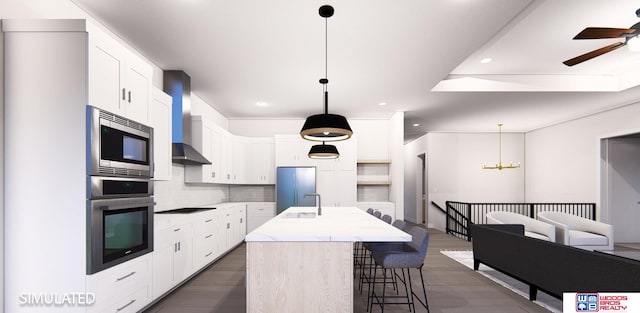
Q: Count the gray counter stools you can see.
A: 5